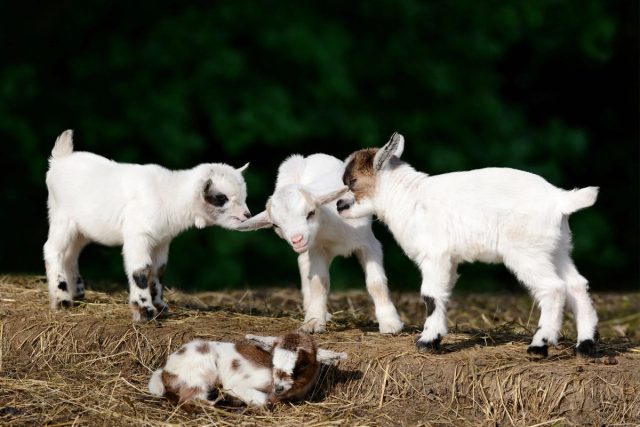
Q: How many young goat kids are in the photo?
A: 4